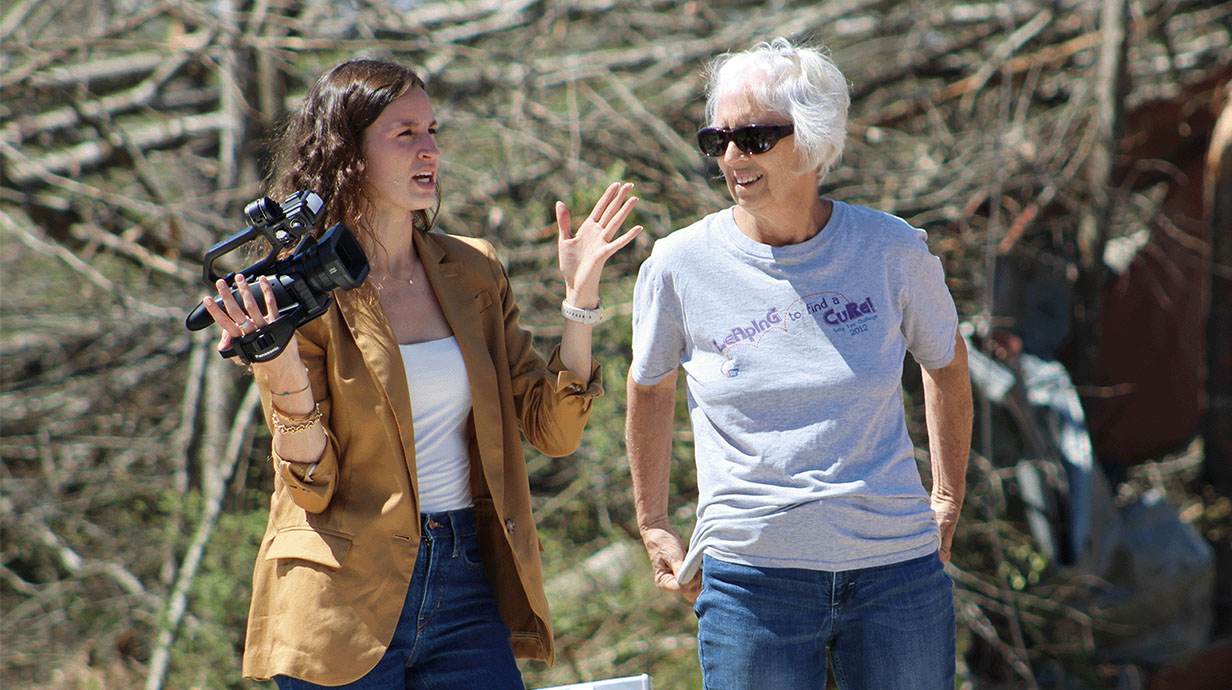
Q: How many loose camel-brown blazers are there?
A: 1